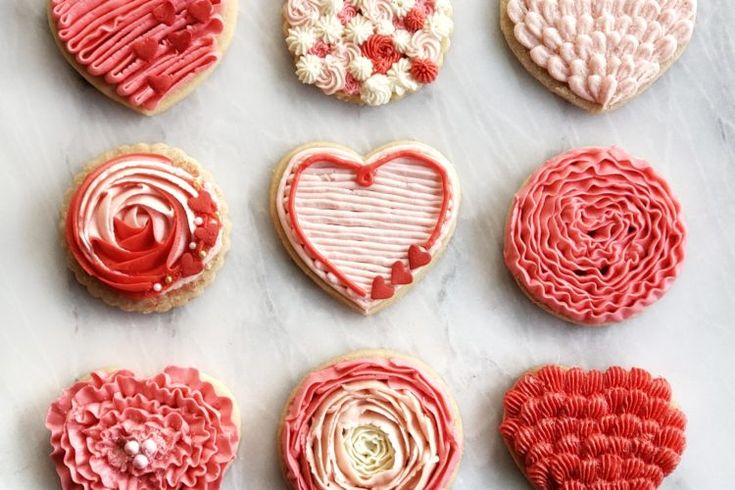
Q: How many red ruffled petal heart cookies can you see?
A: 1